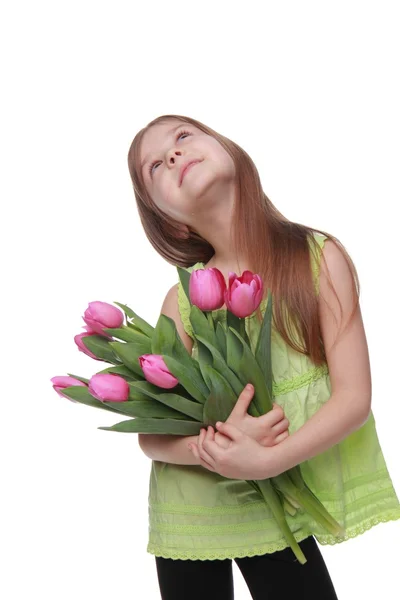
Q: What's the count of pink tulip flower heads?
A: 7